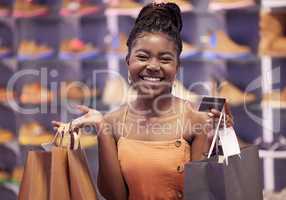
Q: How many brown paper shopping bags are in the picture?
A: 3